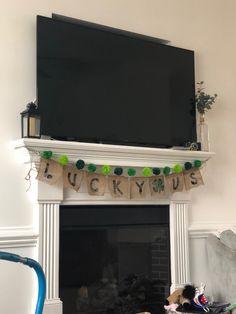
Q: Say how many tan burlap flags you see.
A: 8